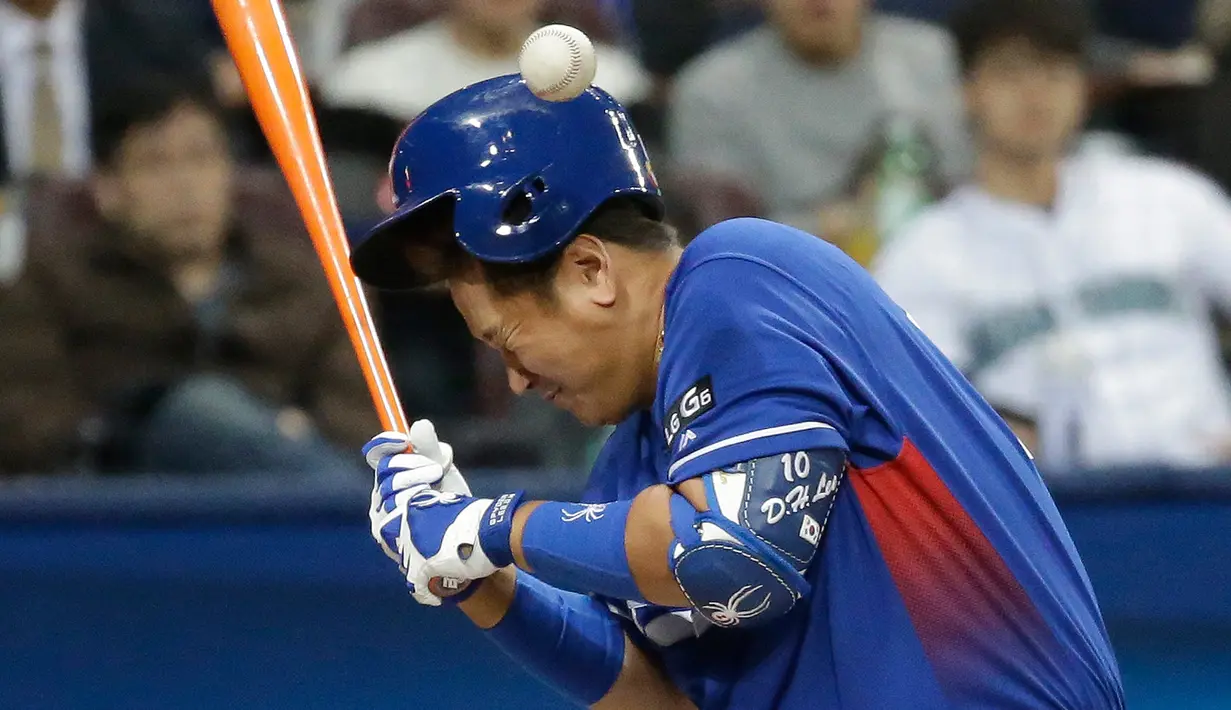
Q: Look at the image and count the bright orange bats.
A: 1